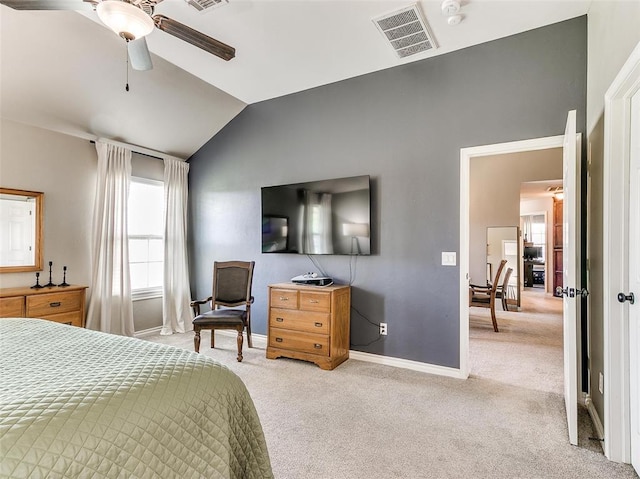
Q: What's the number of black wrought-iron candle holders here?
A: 3